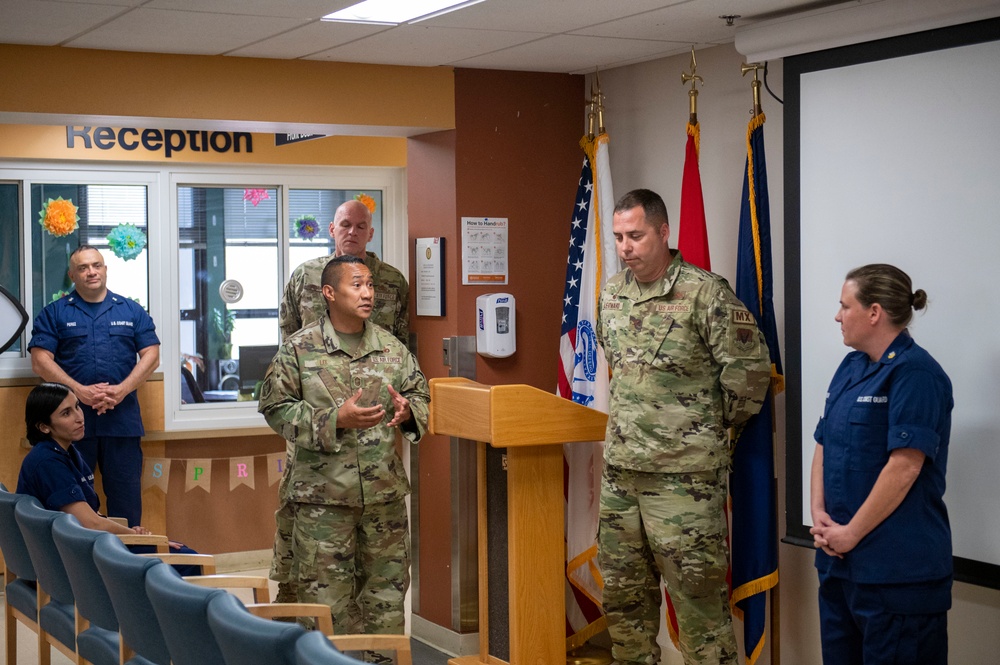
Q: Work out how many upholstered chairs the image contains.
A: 7